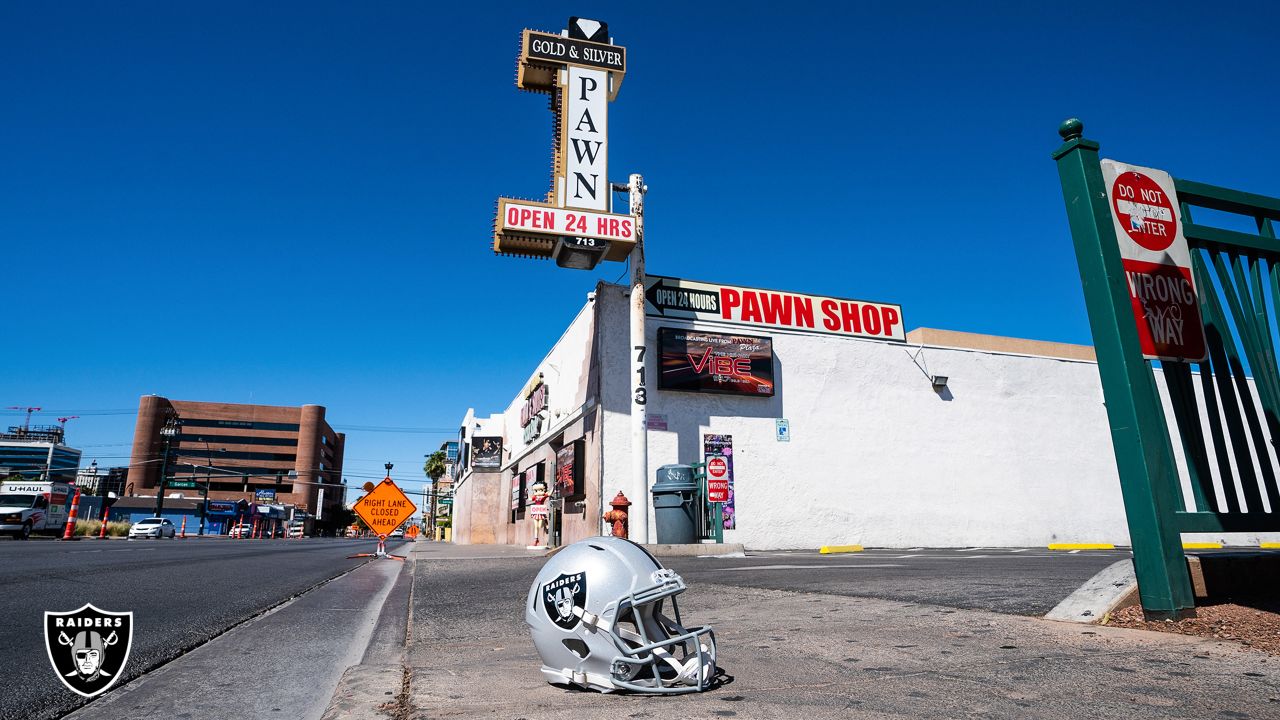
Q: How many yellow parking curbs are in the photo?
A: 4